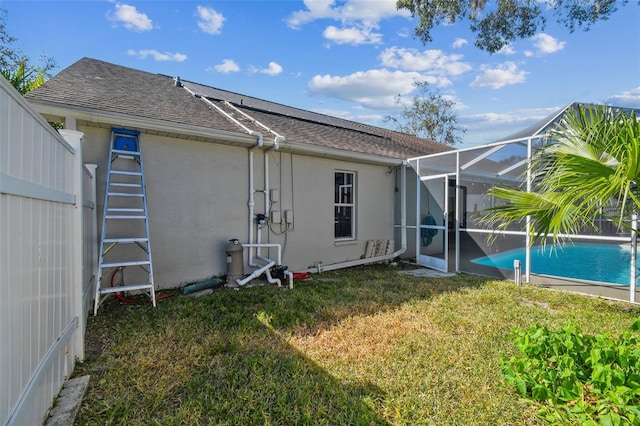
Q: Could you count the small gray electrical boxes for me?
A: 3